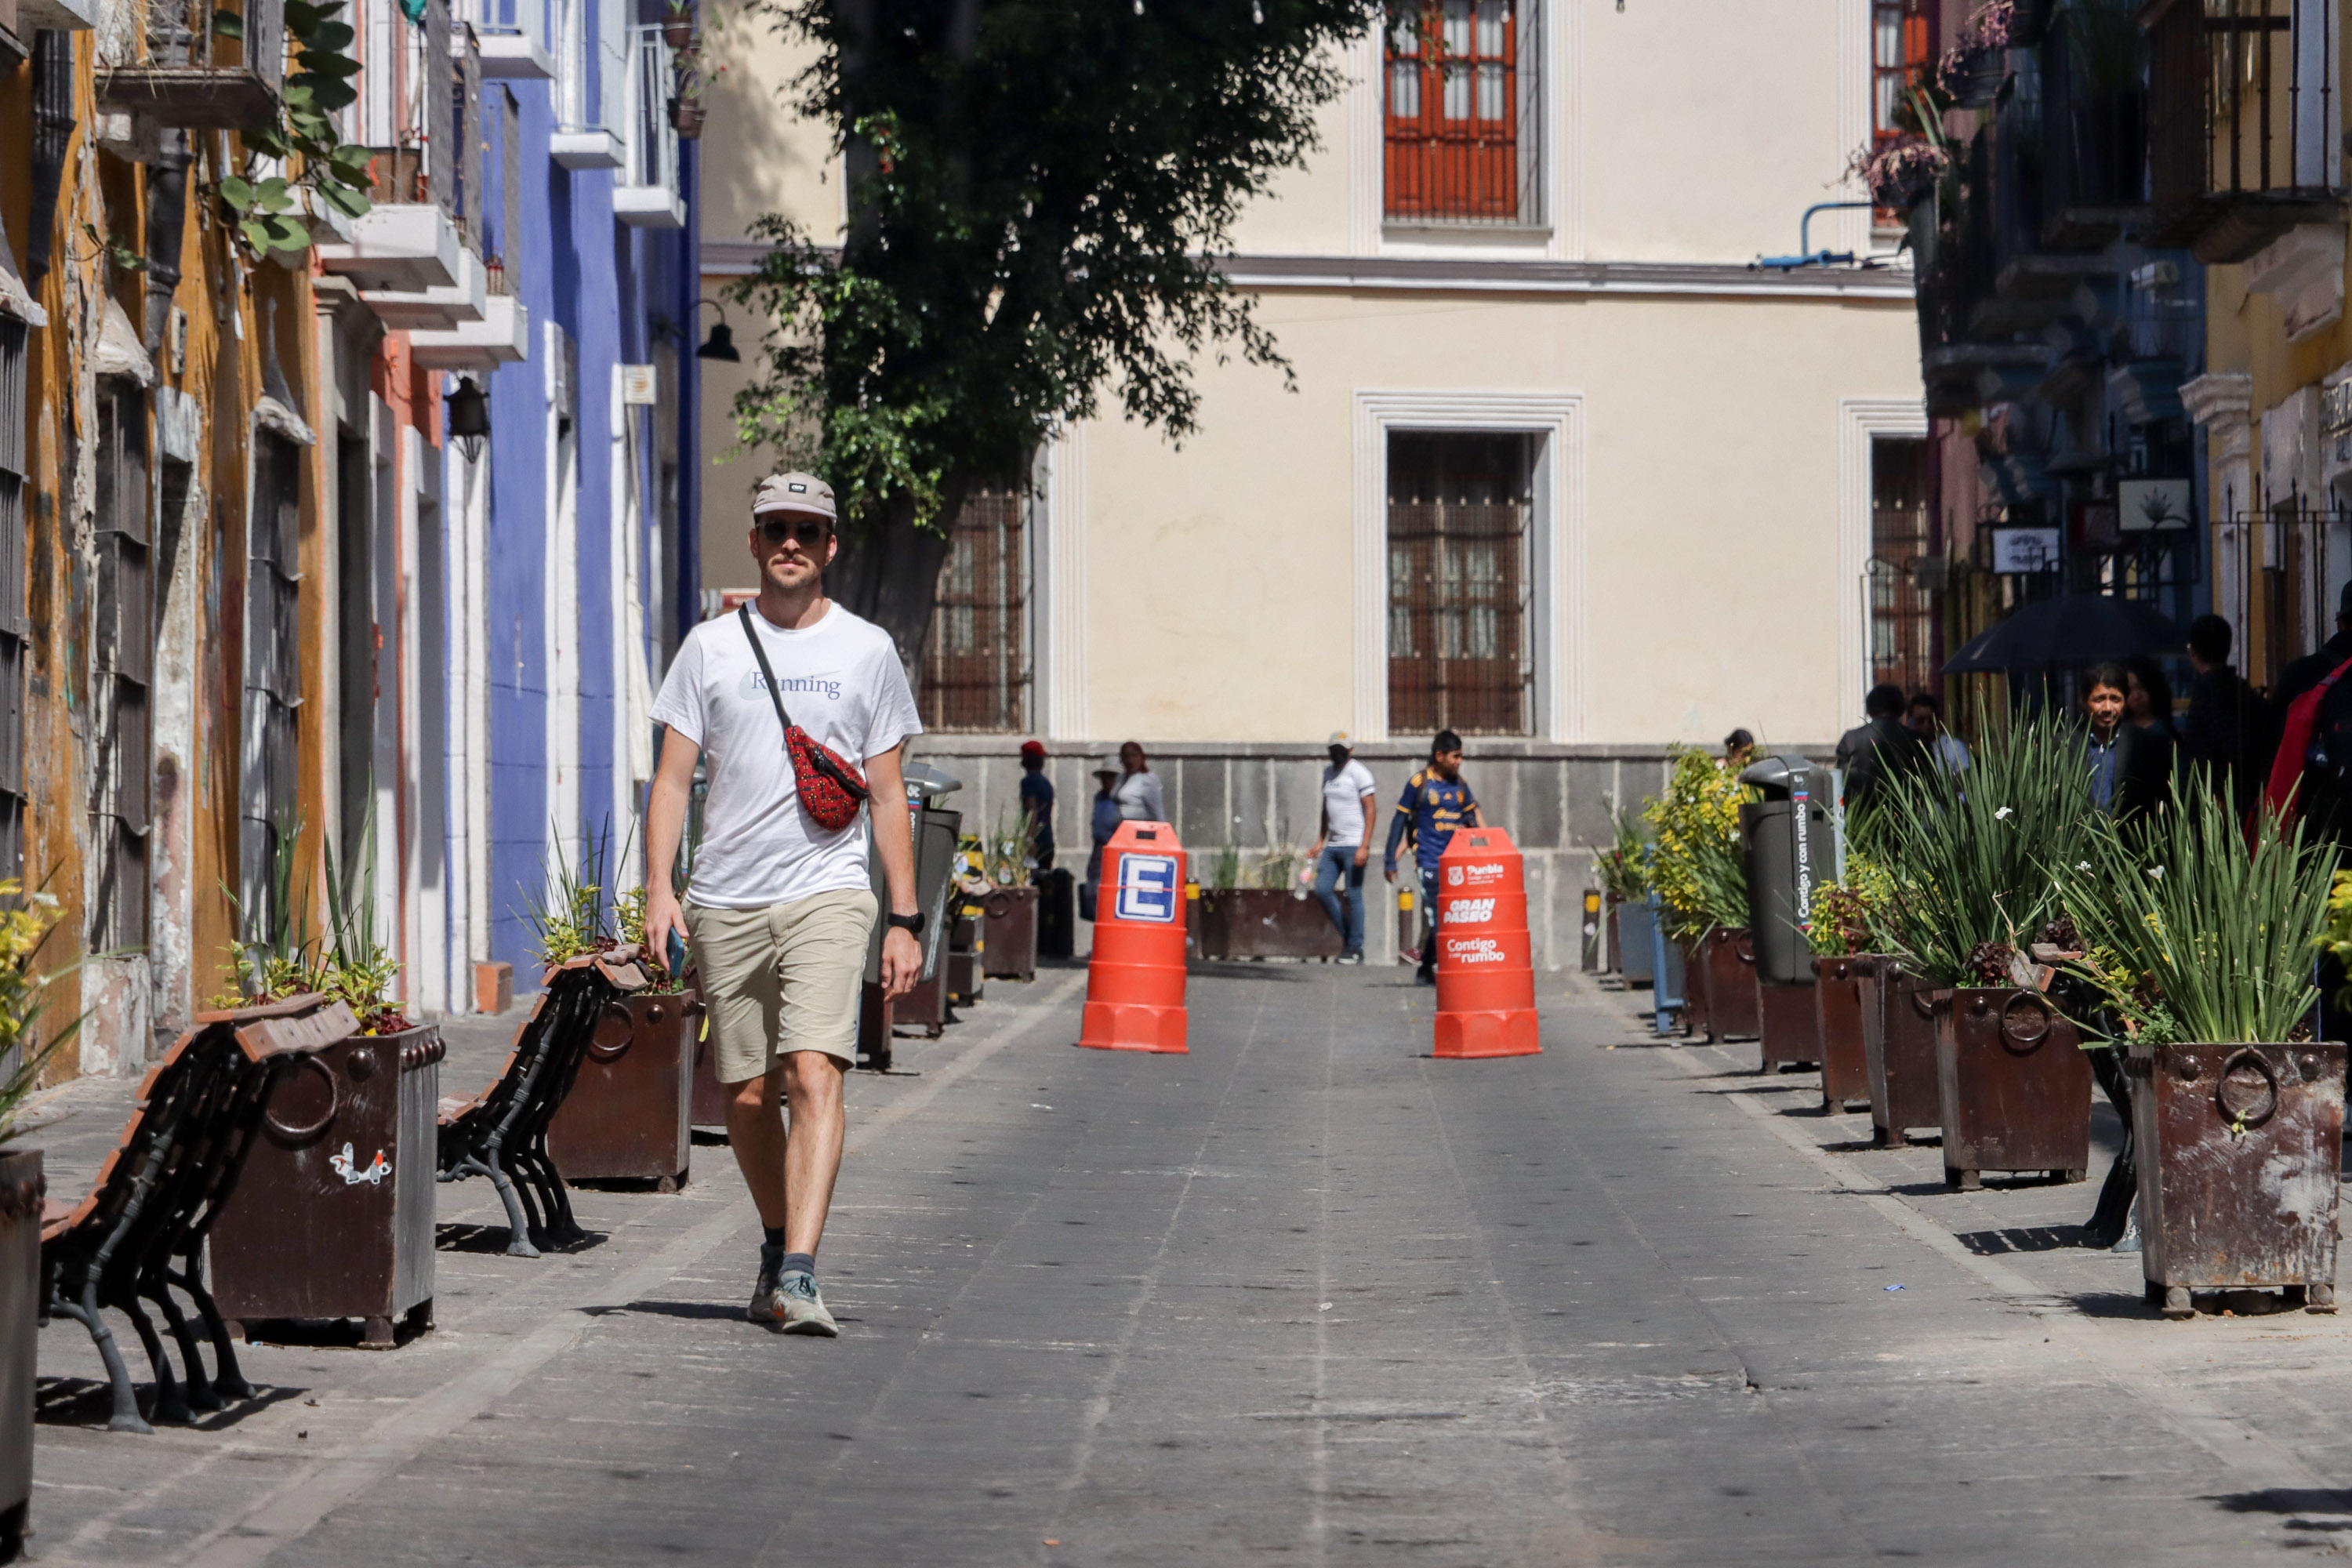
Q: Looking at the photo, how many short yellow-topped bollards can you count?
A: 3